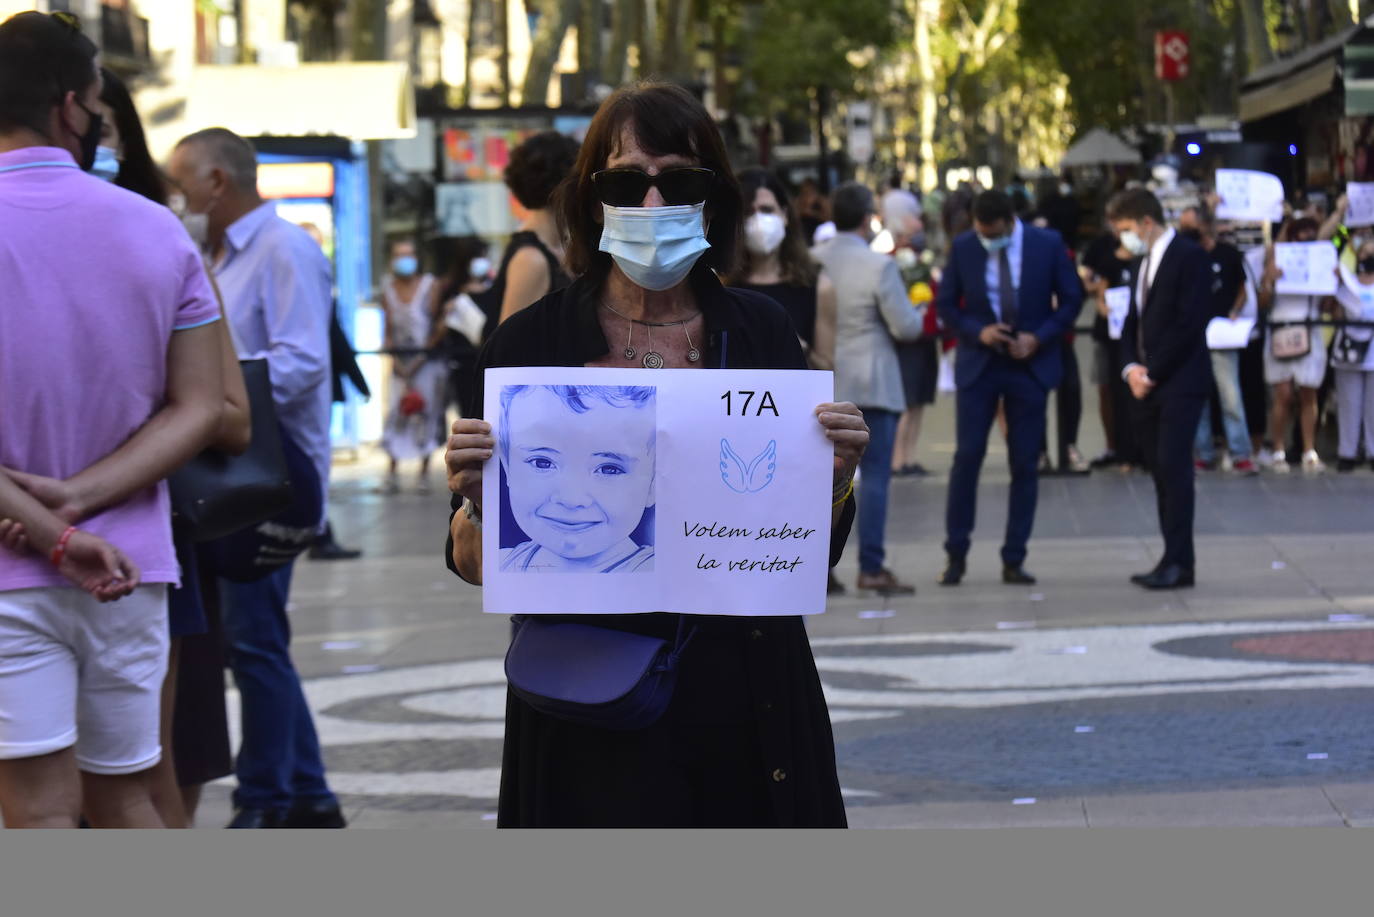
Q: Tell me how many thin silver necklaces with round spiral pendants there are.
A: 1